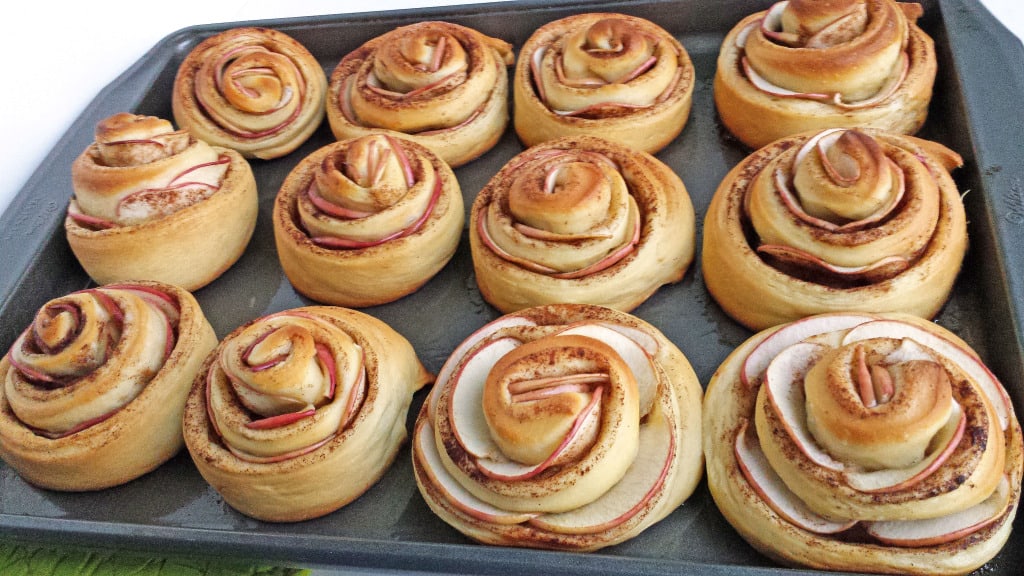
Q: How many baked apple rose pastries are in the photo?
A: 12